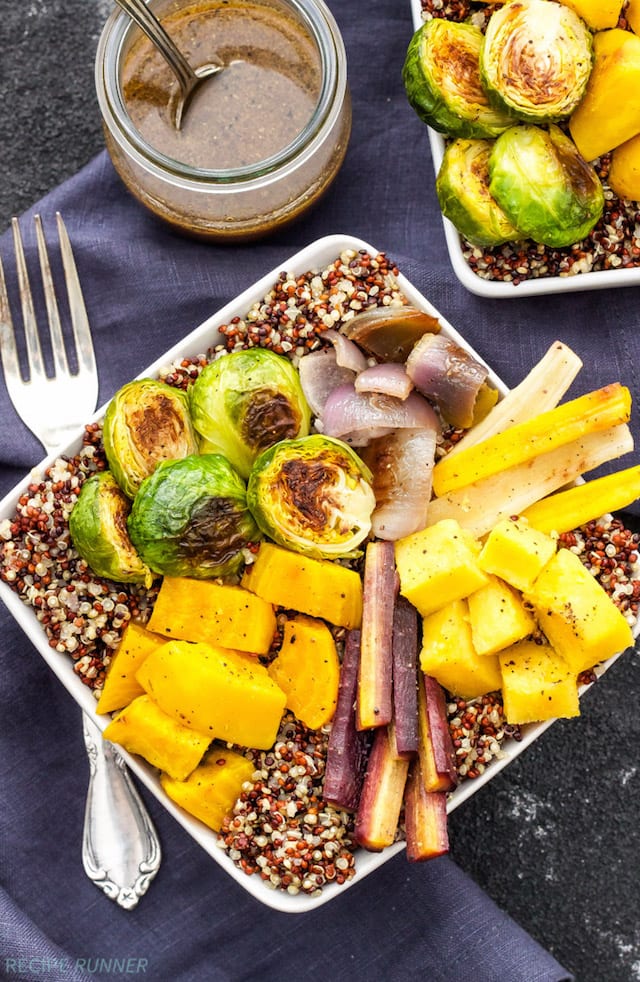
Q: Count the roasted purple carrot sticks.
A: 6